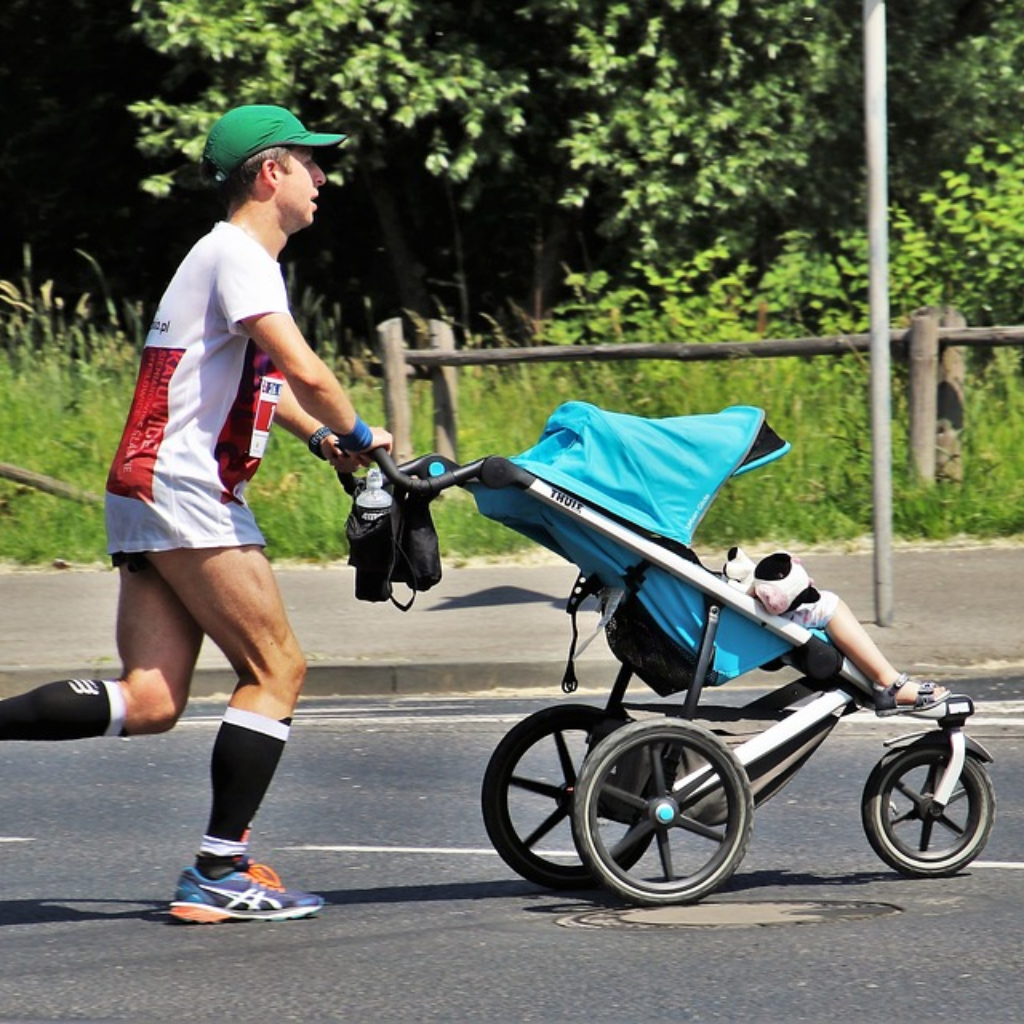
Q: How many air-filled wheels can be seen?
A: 3